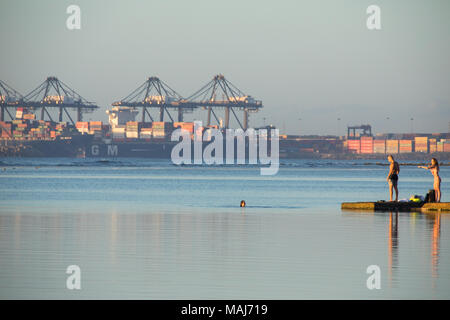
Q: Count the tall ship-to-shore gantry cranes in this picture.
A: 4